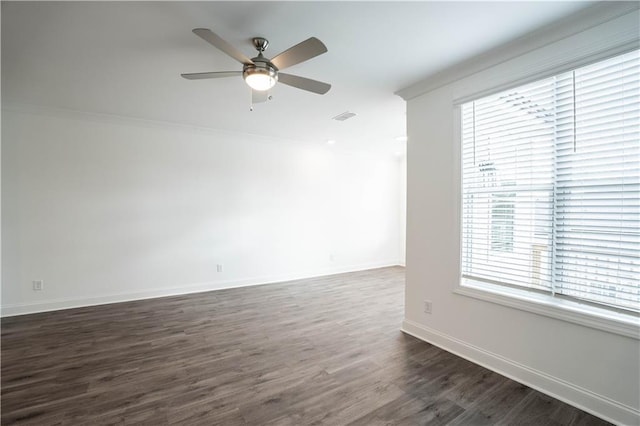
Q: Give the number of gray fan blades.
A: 5